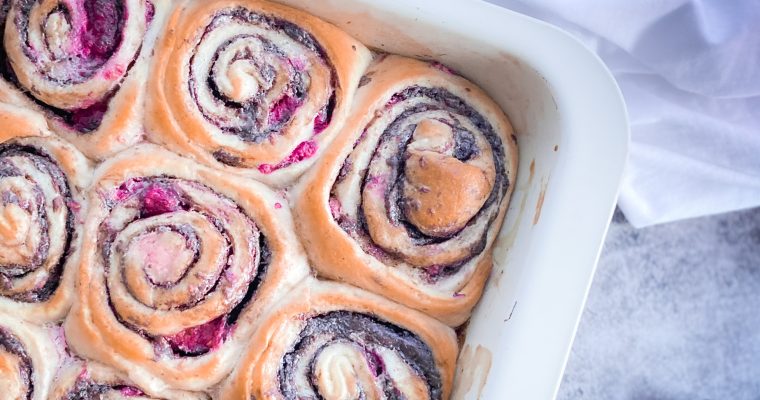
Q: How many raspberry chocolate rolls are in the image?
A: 8